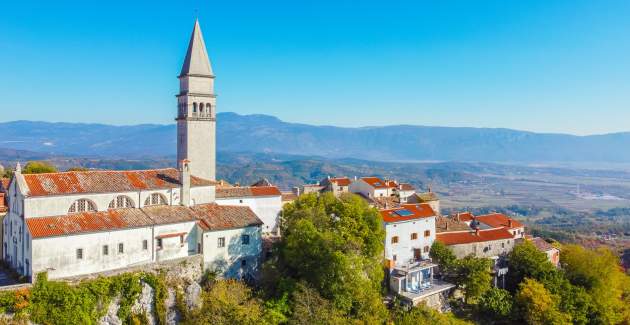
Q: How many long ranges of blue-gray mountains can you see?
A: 1